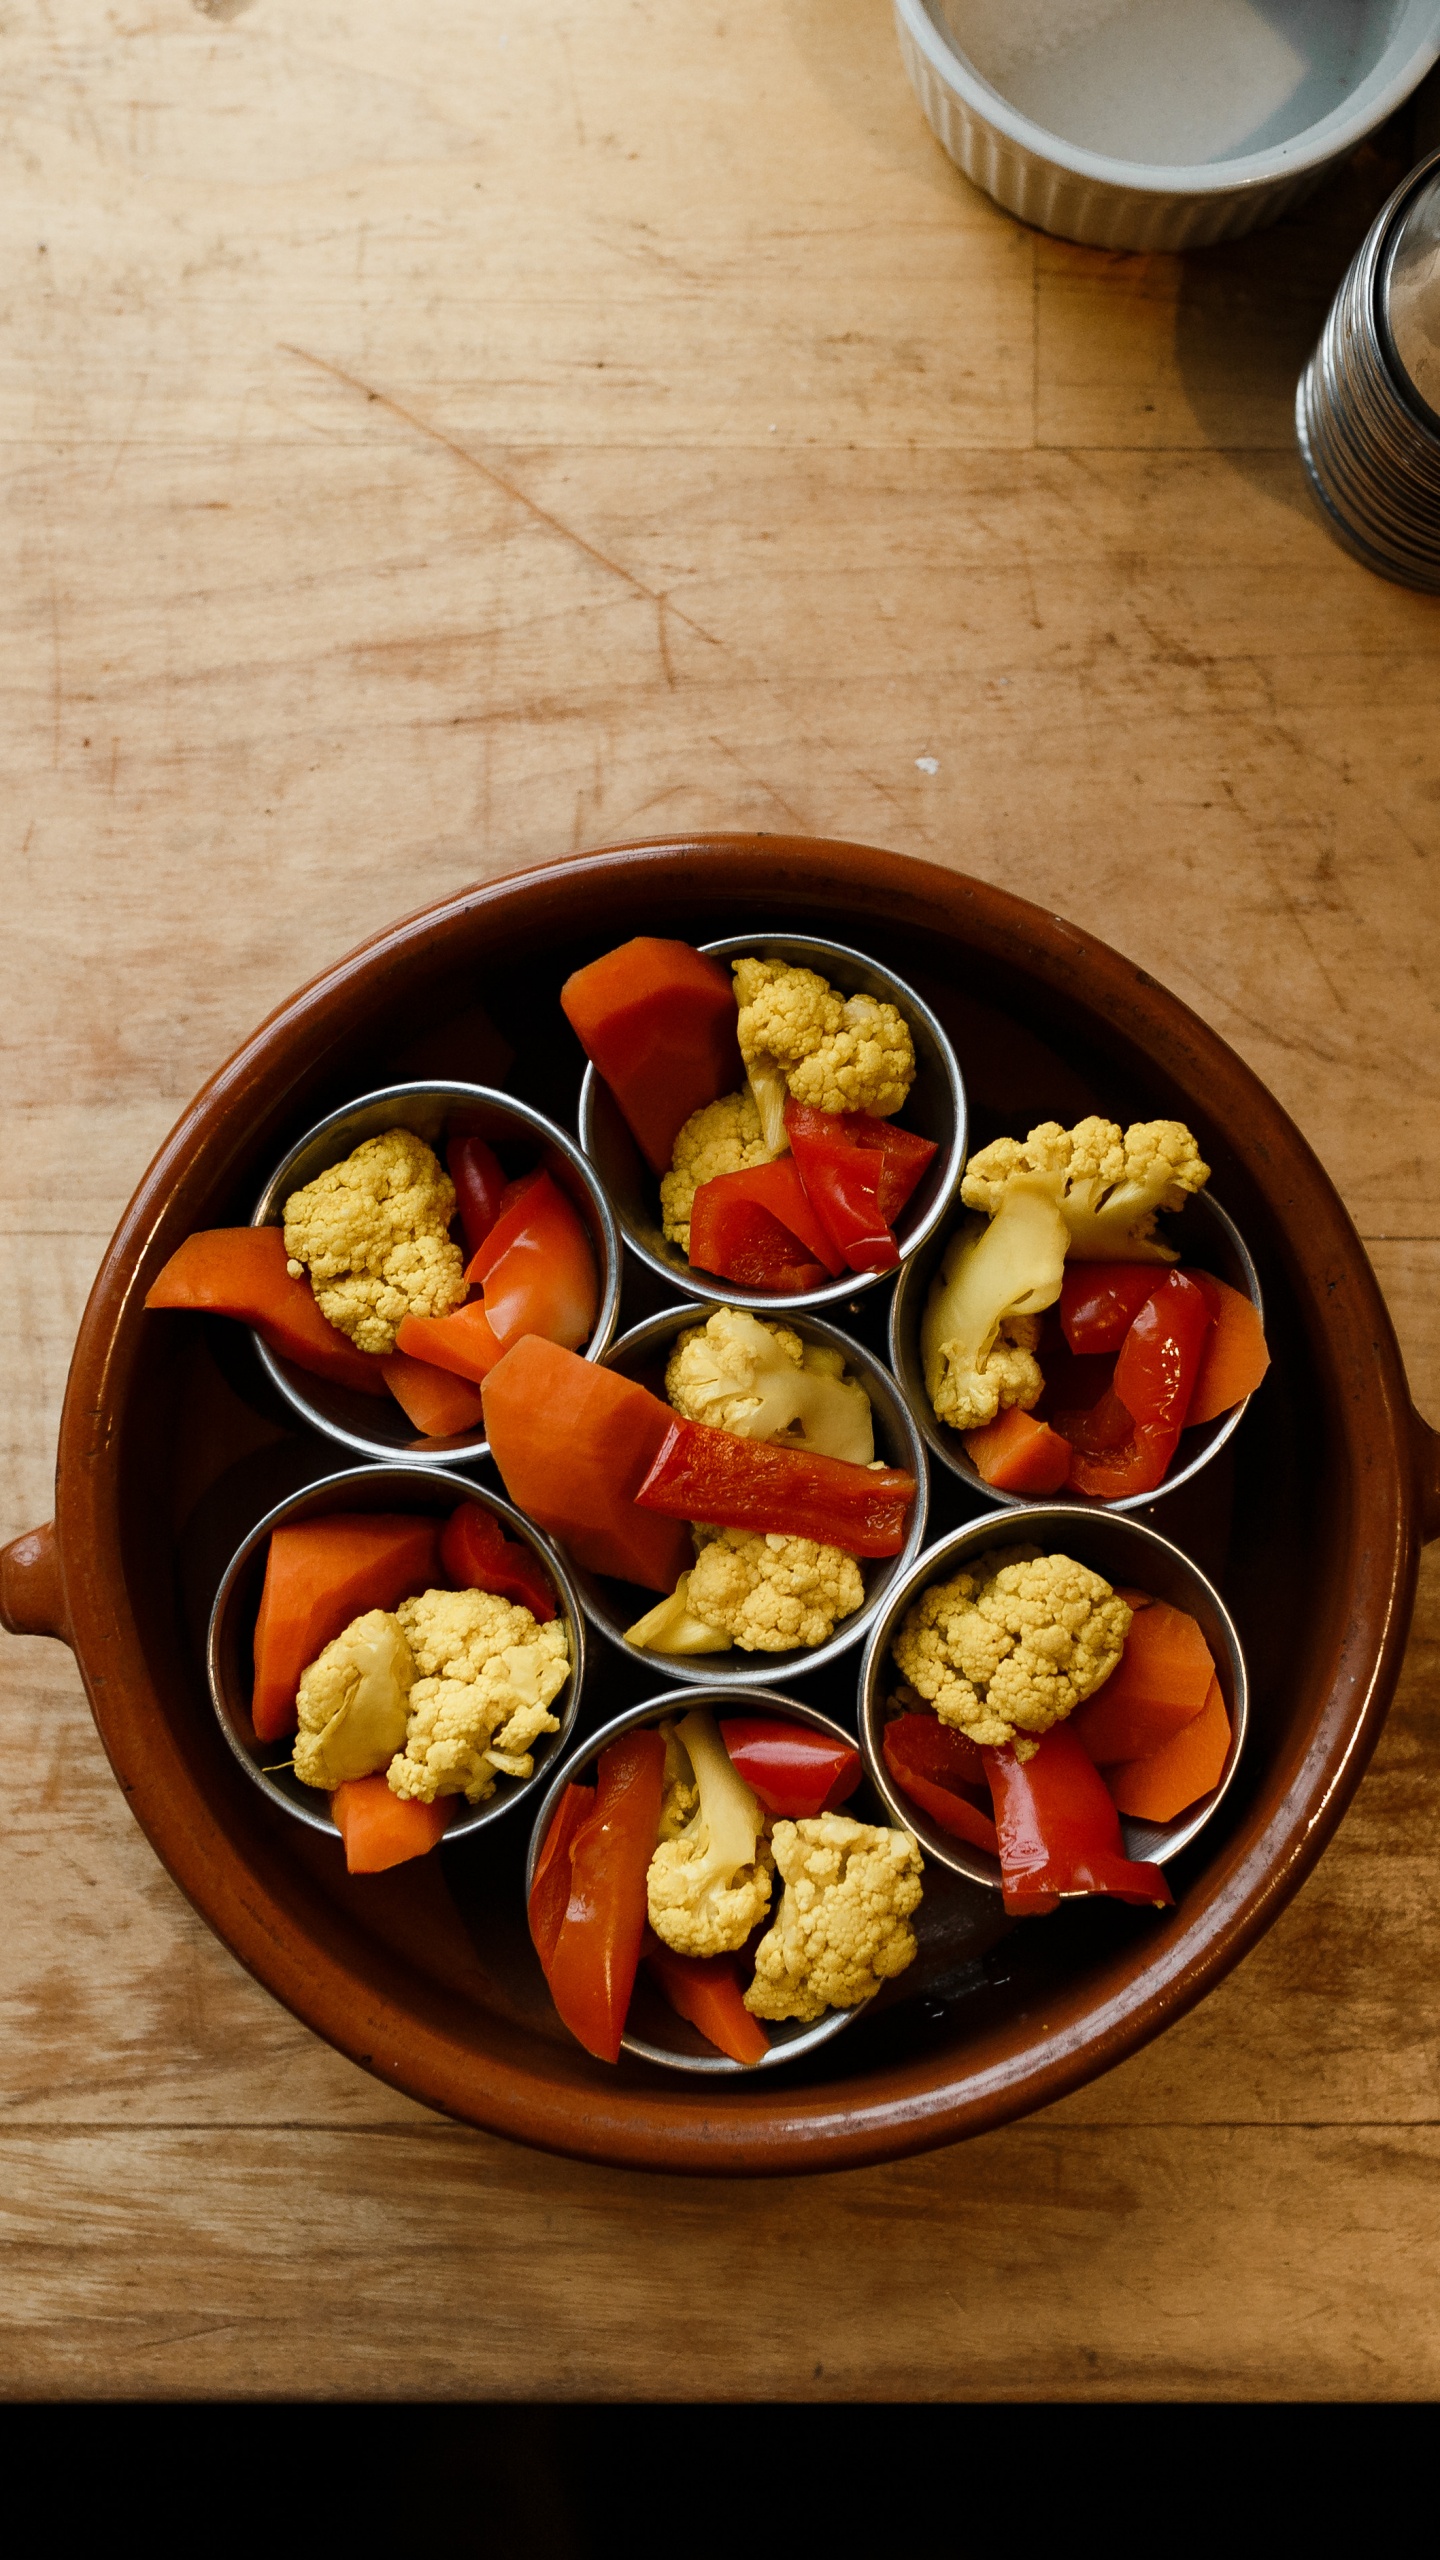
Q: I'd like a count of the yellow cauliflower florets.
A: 12